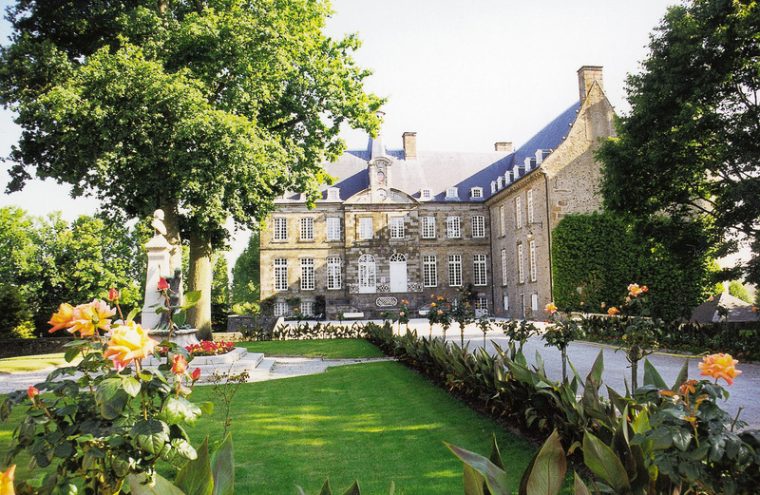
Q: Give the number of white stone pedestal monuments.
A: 1